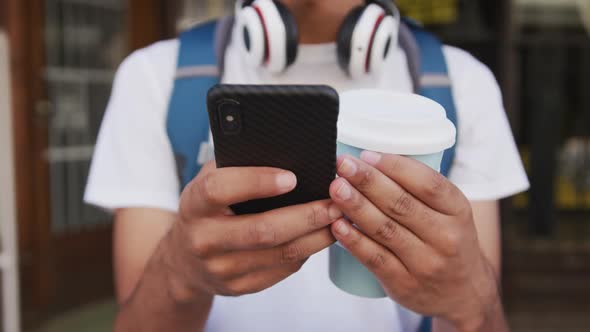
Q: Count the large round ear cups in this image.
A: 2